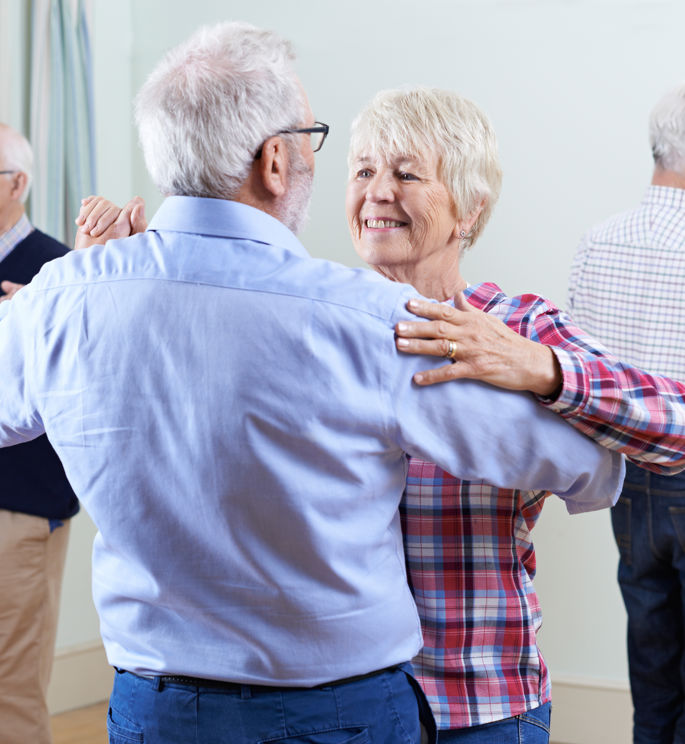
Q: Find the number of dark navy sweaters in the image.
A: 1